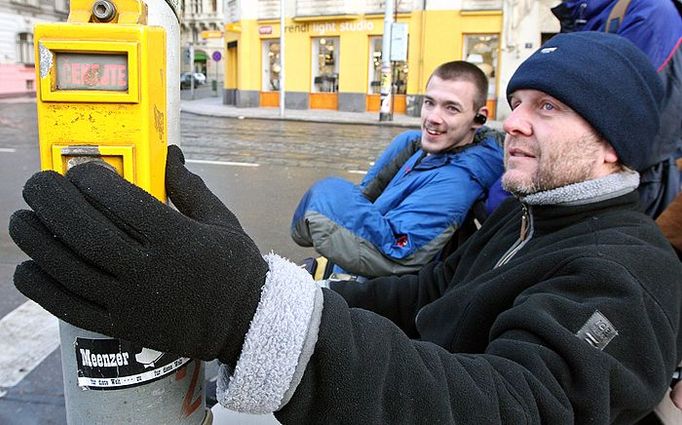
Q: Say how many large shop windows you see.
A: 4